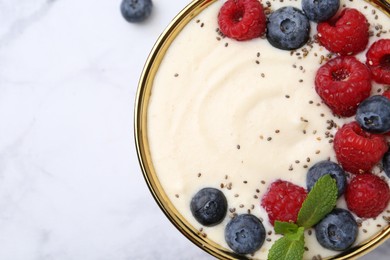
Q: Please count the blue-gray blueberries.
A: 9